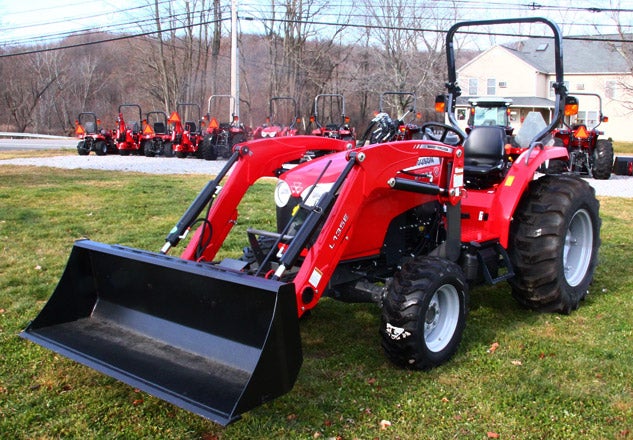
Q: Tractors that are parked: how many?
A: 11